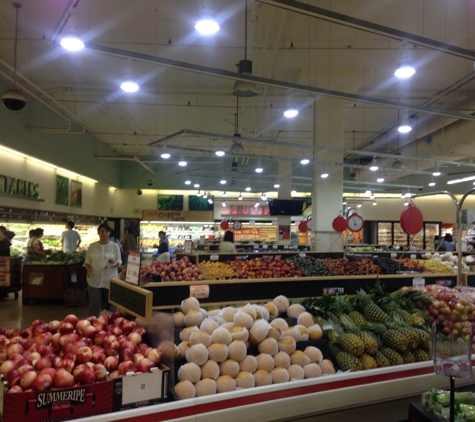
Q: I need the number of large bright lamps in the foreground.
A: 6